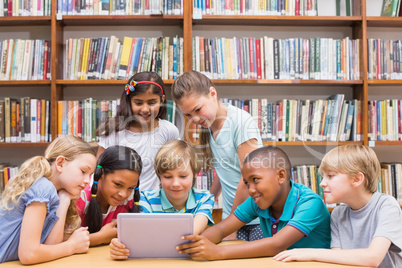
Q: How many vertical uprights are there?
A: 3